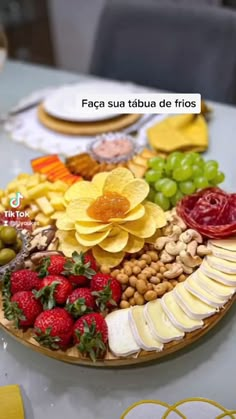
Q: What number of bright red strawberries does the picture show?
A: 9